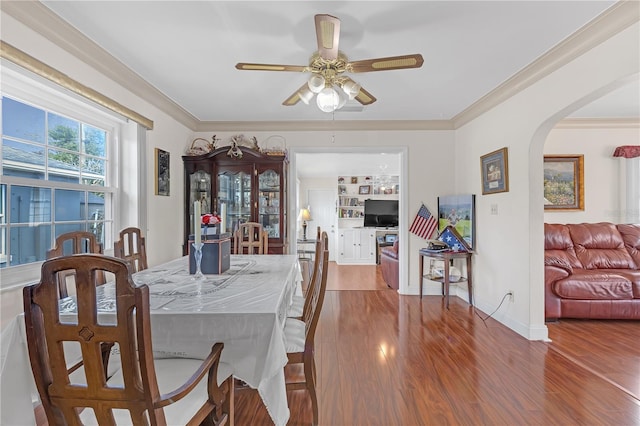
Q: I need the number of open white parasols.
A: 0